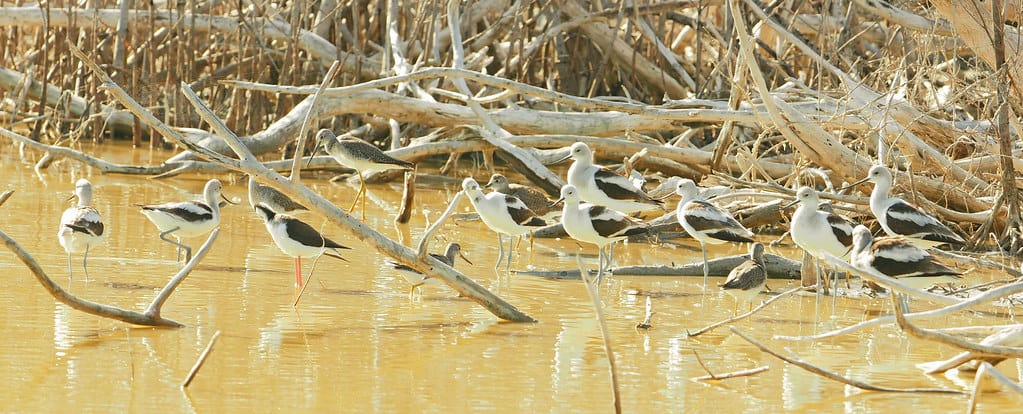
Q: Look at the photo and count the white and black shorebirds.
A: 10